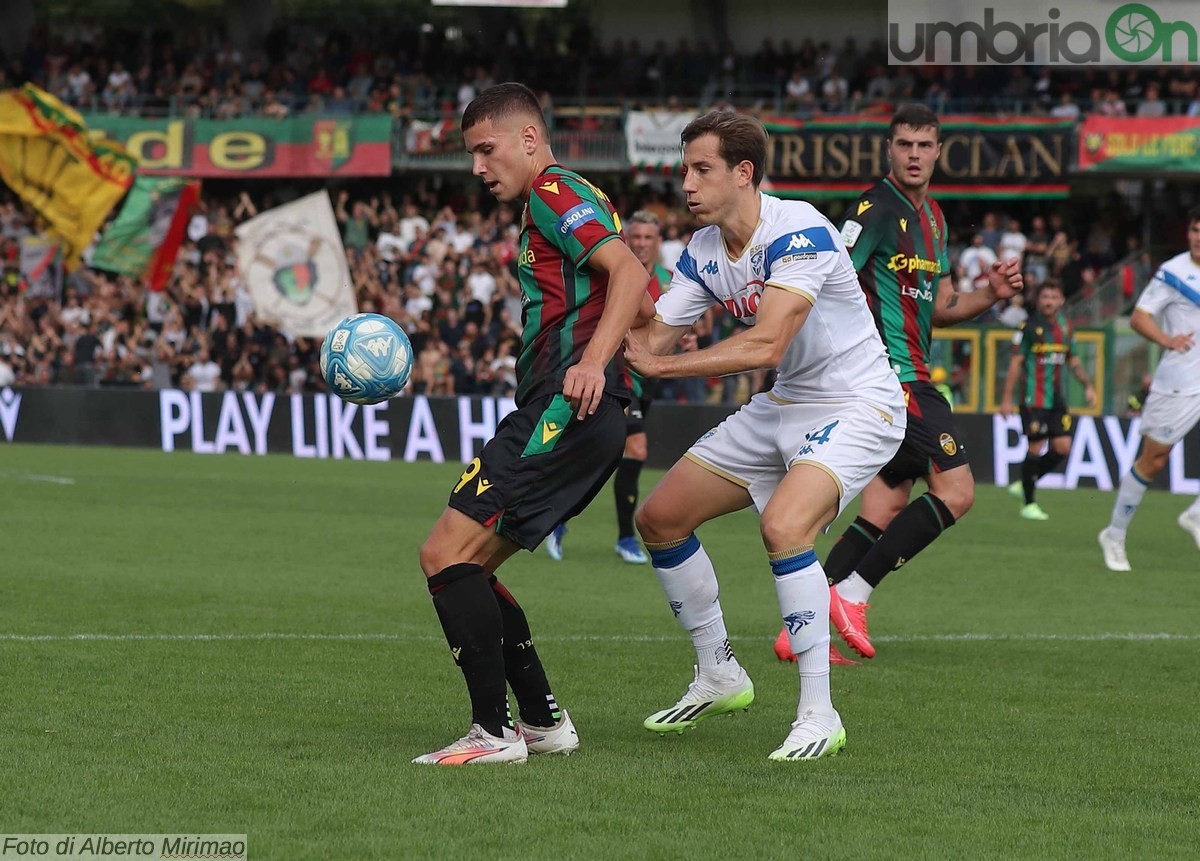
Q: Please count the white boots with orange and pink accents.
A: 2